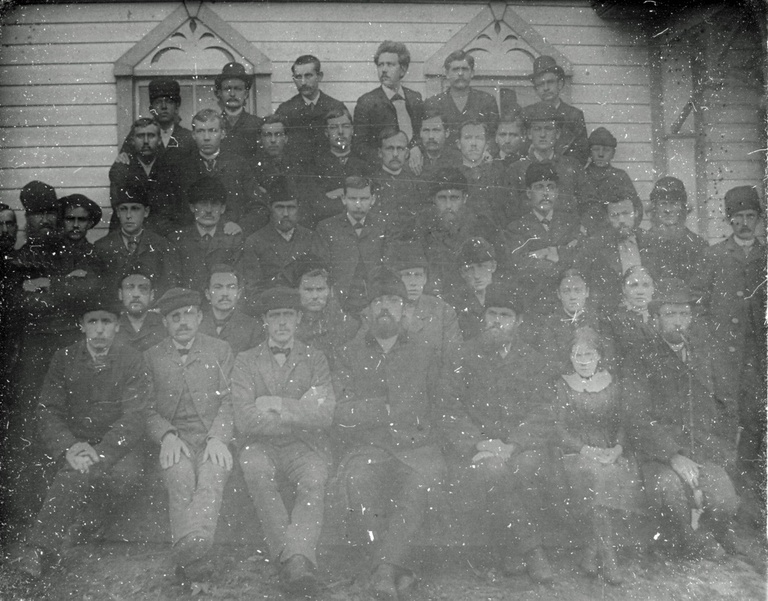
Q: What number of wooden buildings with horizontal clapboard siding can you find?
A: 1